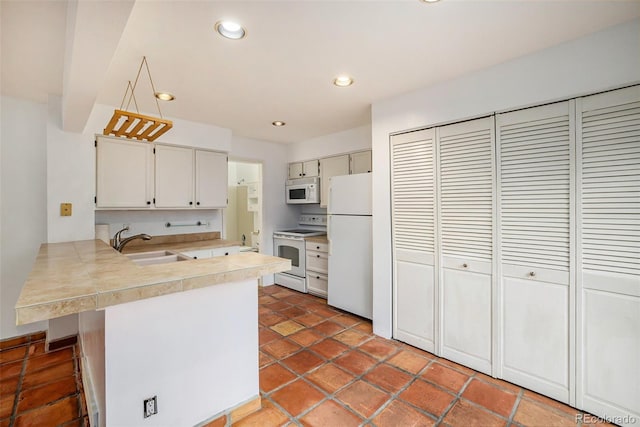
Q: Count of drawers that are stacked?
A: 3